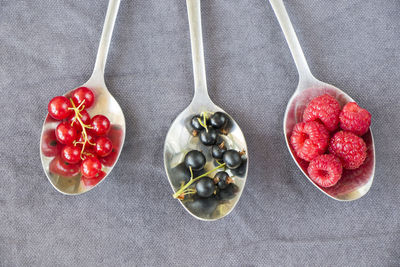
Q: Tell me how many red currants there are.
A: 9